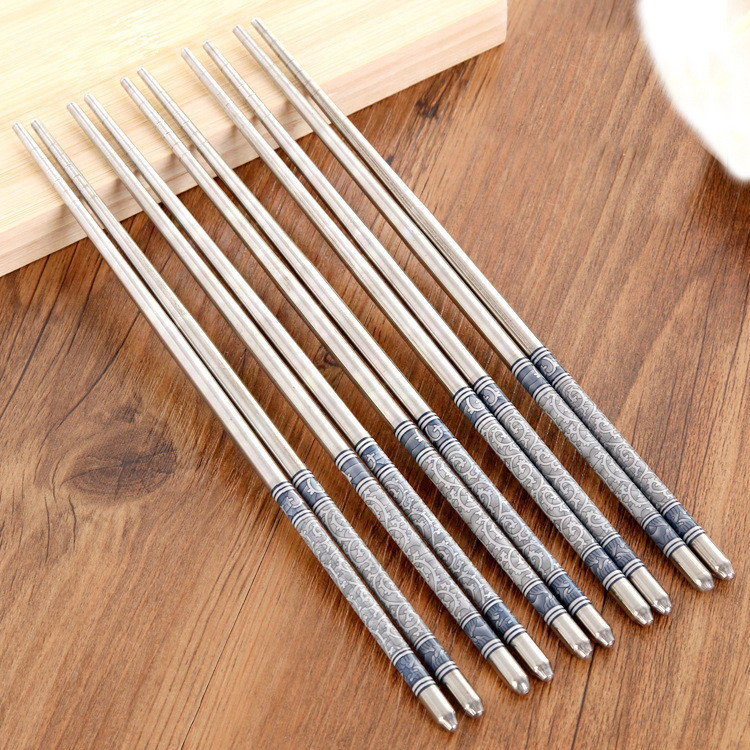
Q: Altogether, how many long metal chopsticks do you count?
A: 10